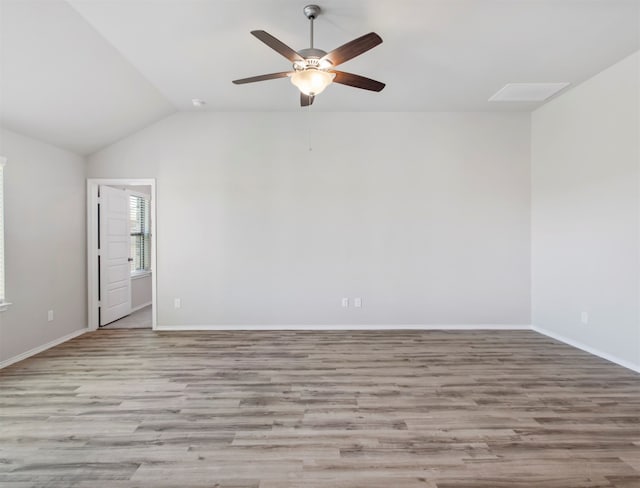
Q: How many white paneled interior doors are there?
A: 1